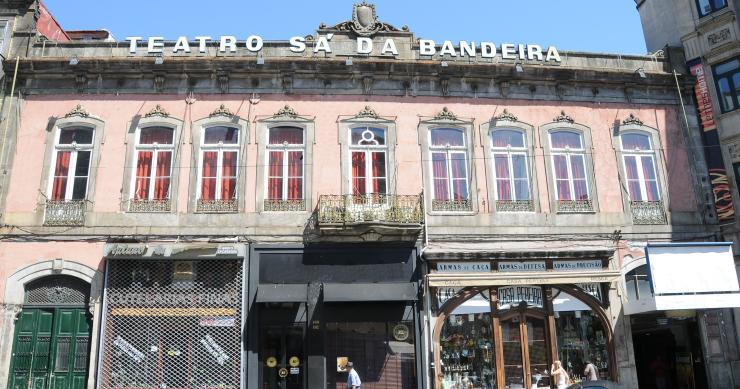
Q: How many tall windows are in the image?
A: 9